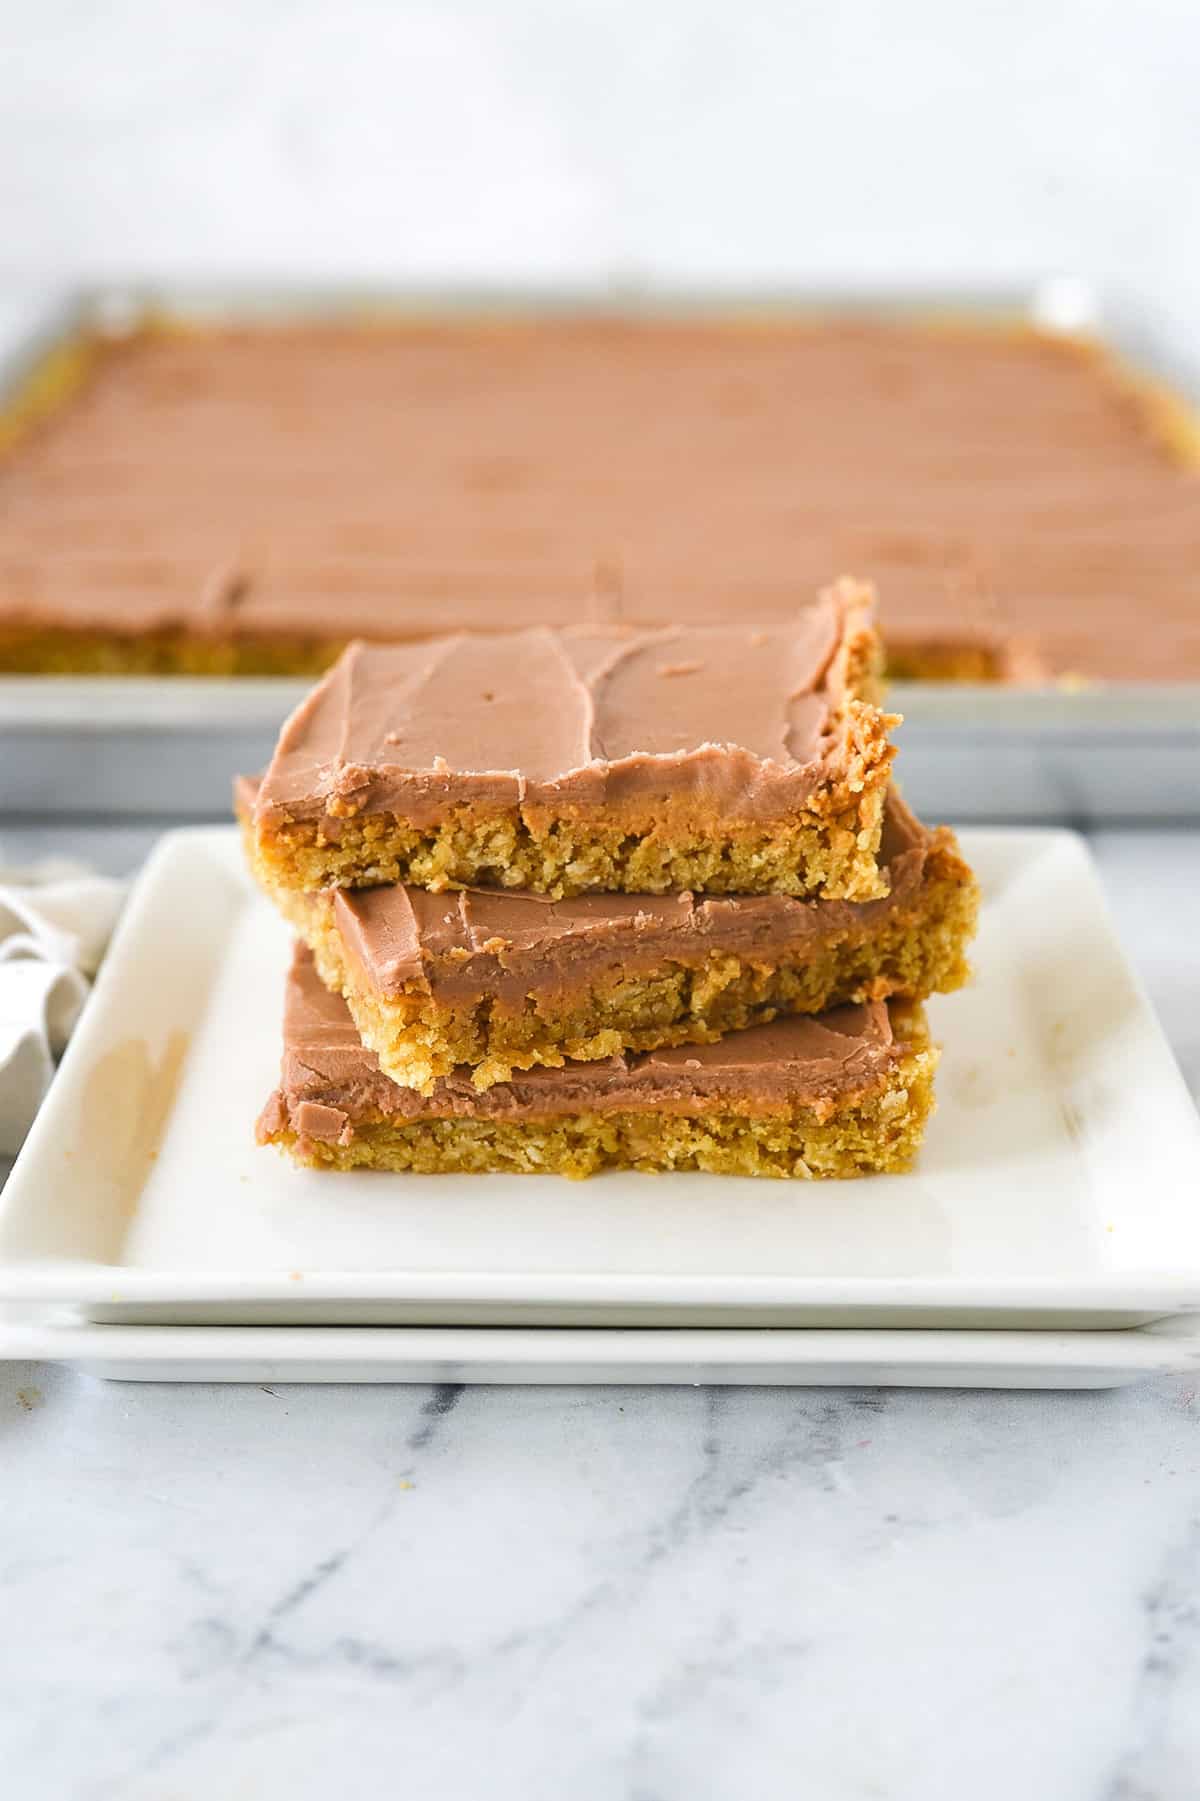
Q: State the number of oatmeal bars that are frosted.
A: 3